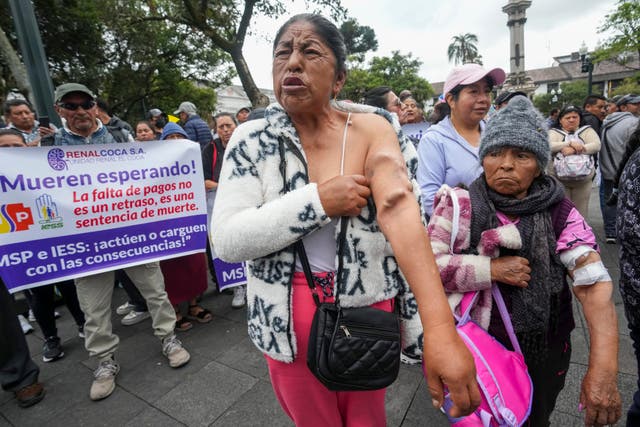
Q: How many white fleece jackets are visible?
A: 1